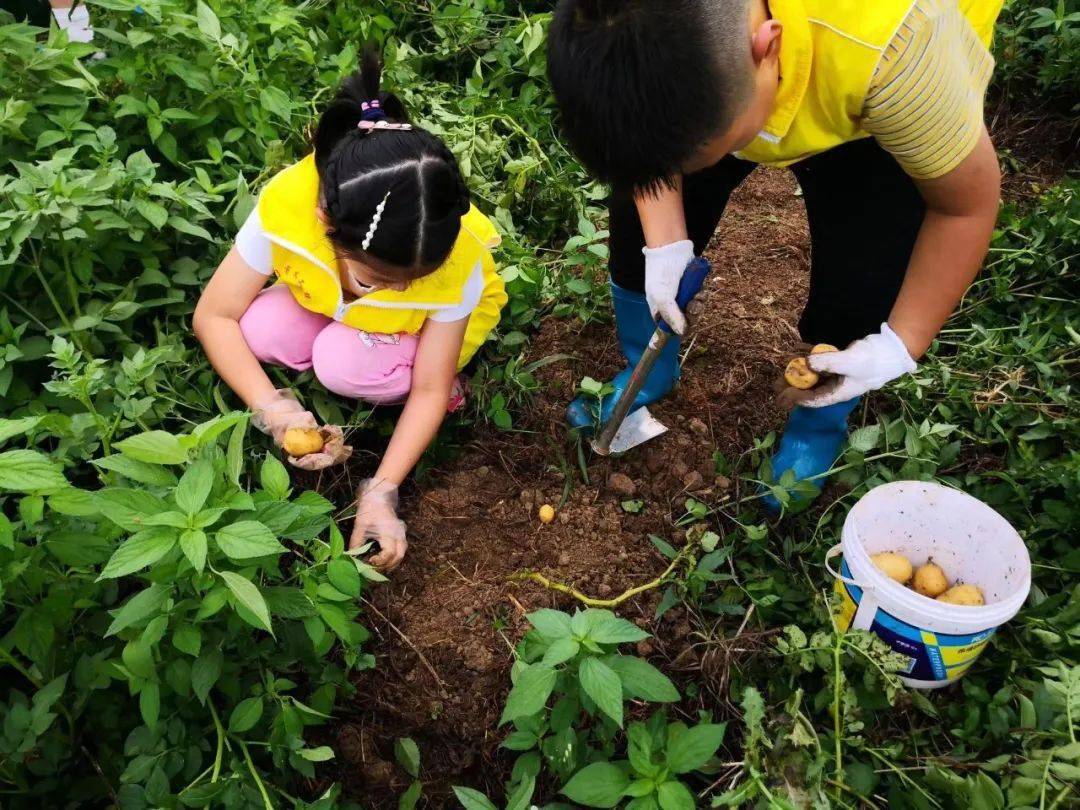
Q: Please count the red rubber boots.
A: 0